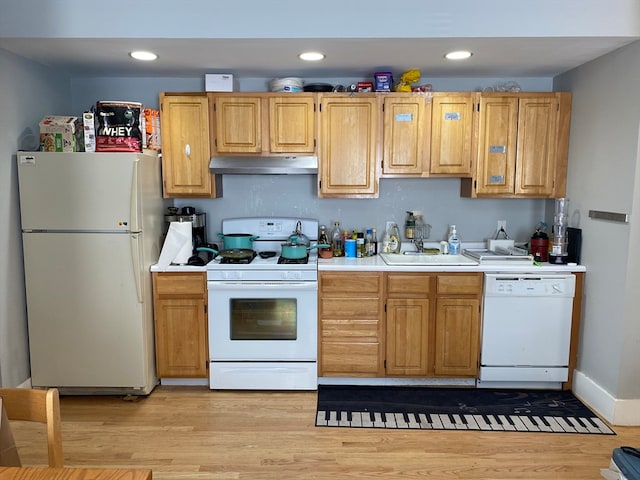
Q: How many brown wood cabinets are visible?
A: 11